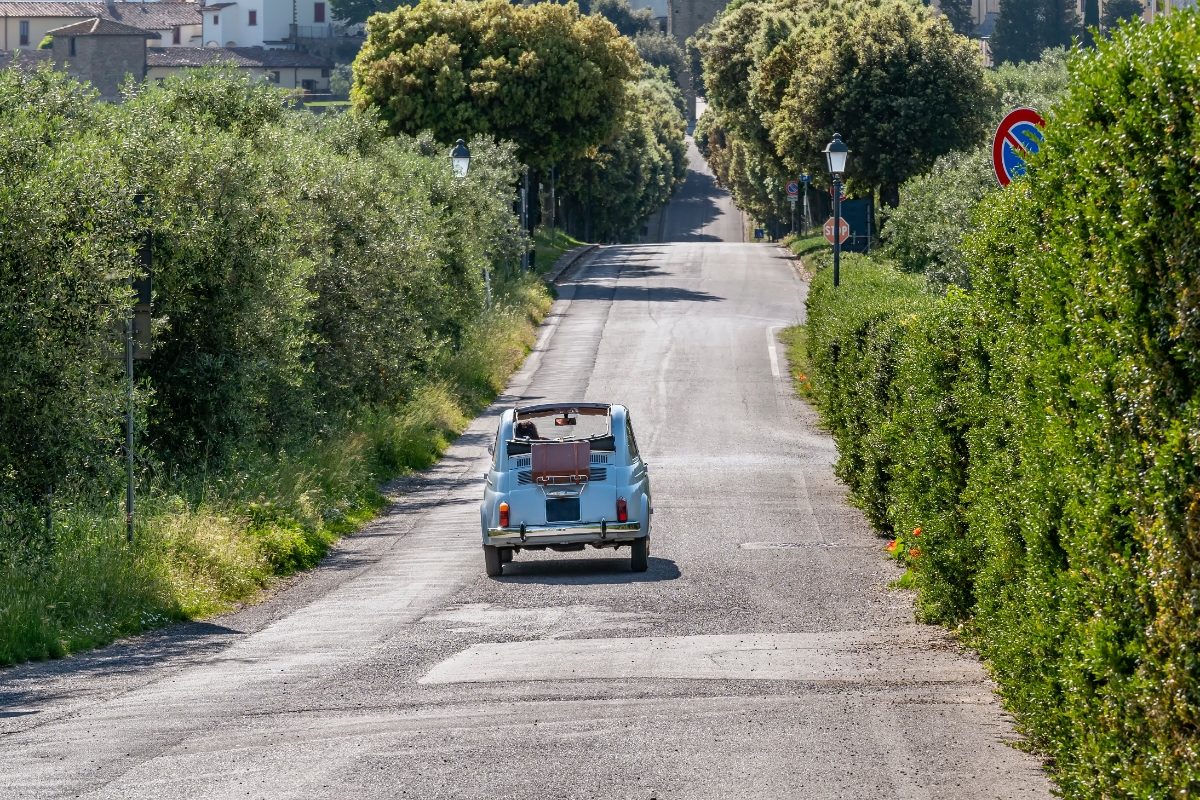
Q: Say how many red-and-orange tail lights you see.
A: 2